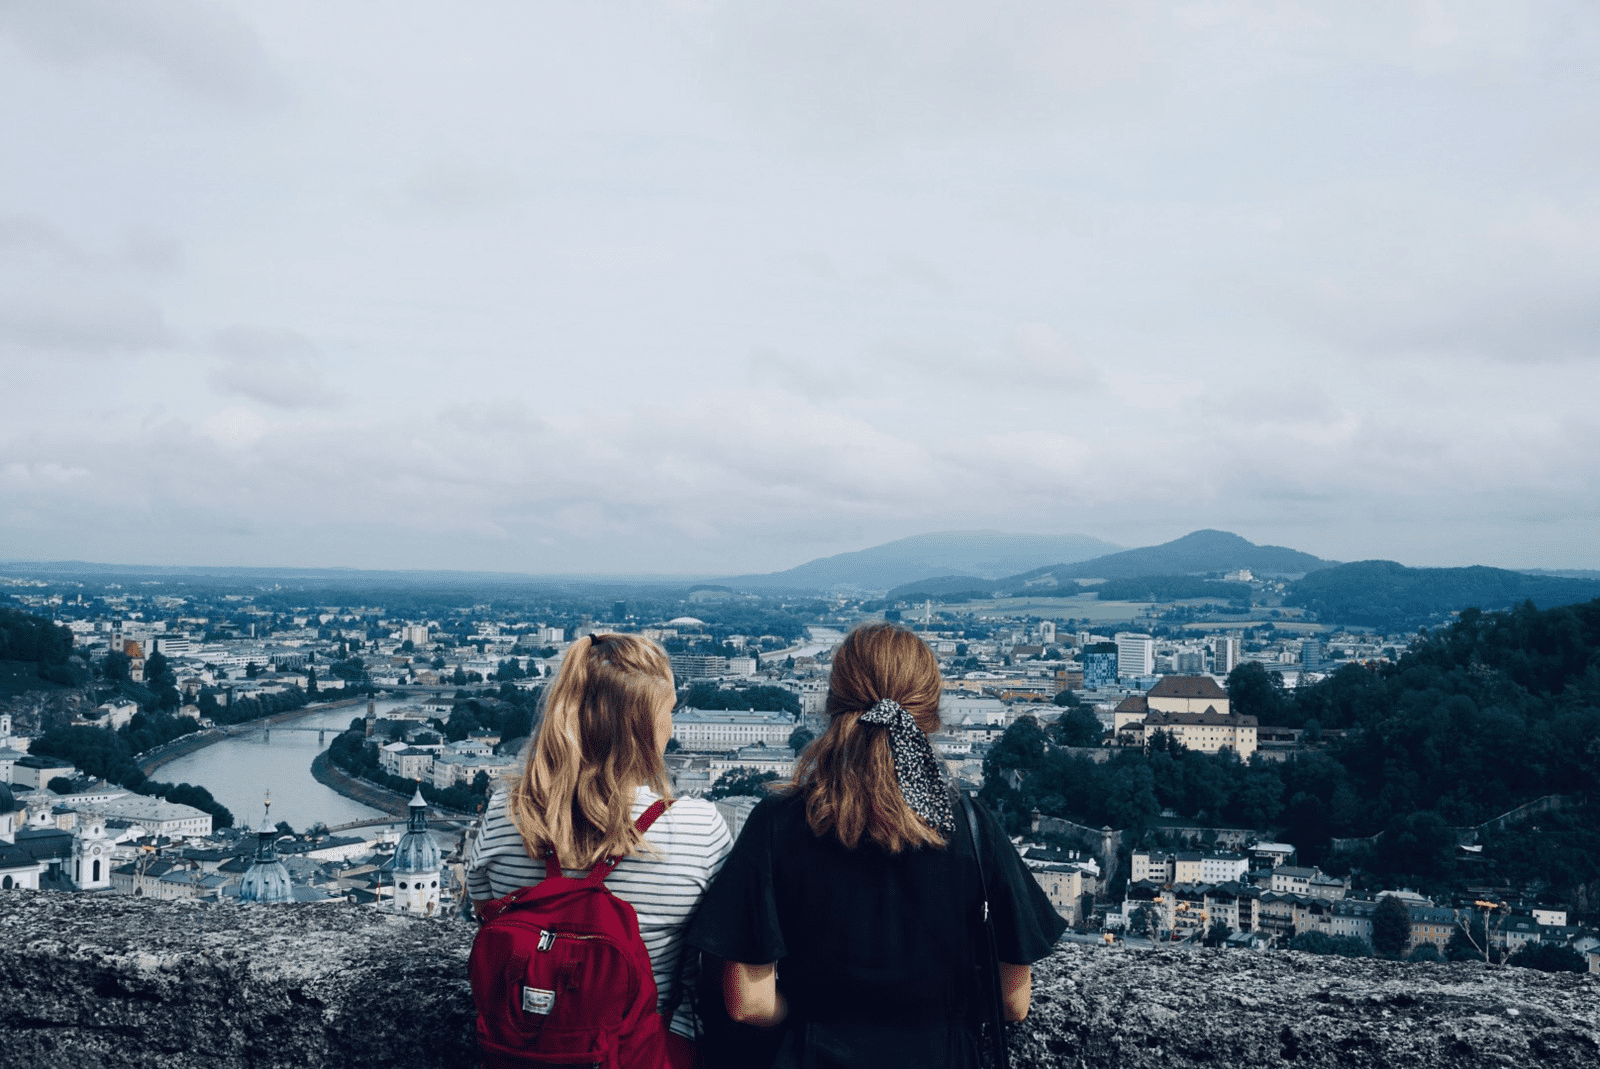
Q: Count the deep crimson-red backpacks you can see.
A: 1